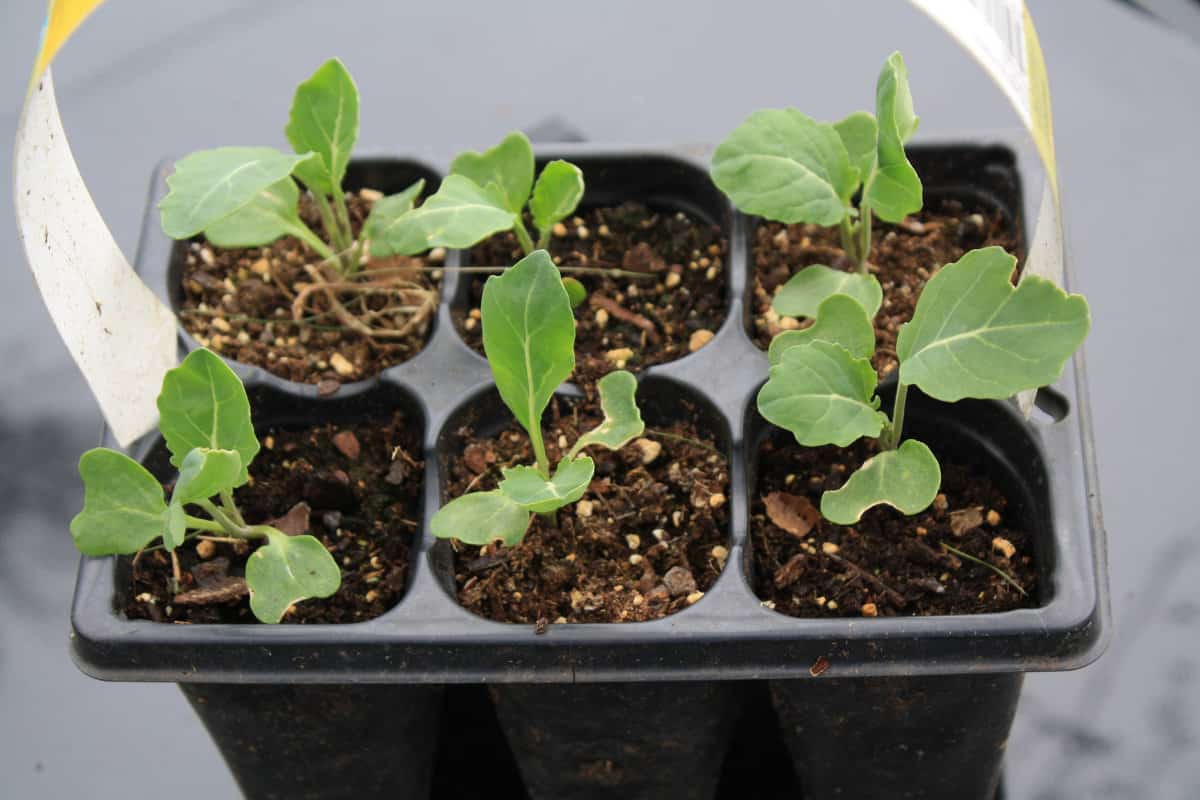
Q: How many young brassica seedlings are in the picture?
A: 6